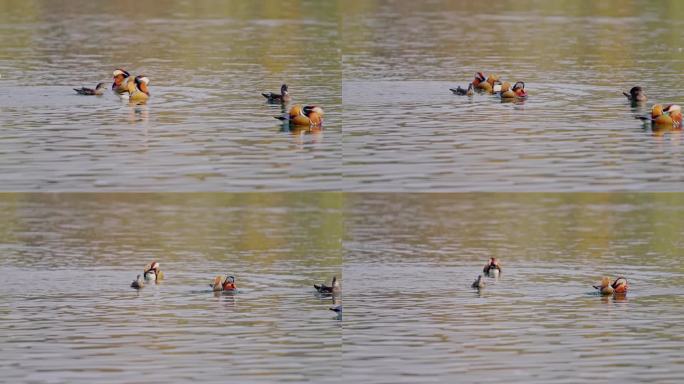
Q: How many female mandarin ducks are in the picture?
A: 7